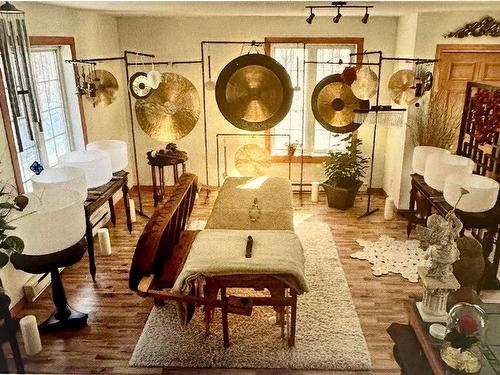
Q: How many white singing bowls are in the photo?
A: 7